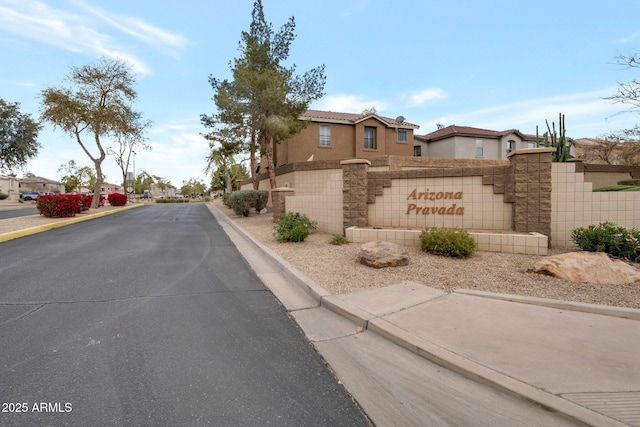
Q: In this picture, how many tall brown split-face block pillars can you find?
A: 2